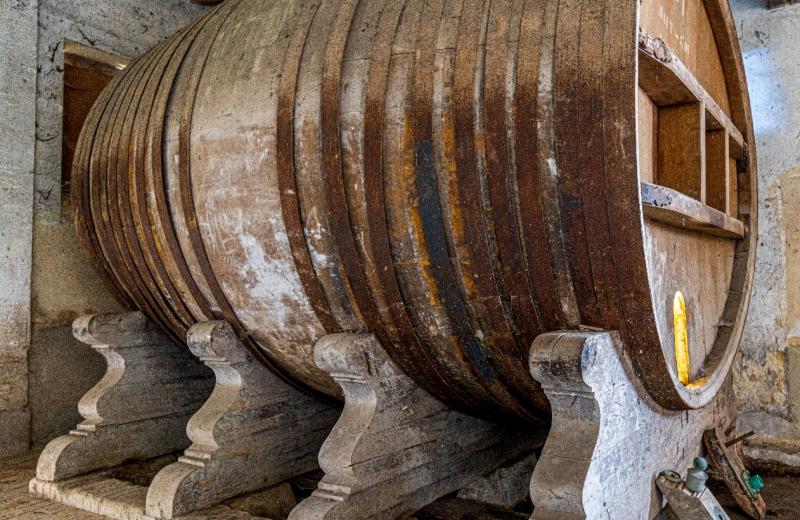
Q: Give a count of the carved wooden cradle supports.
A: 4